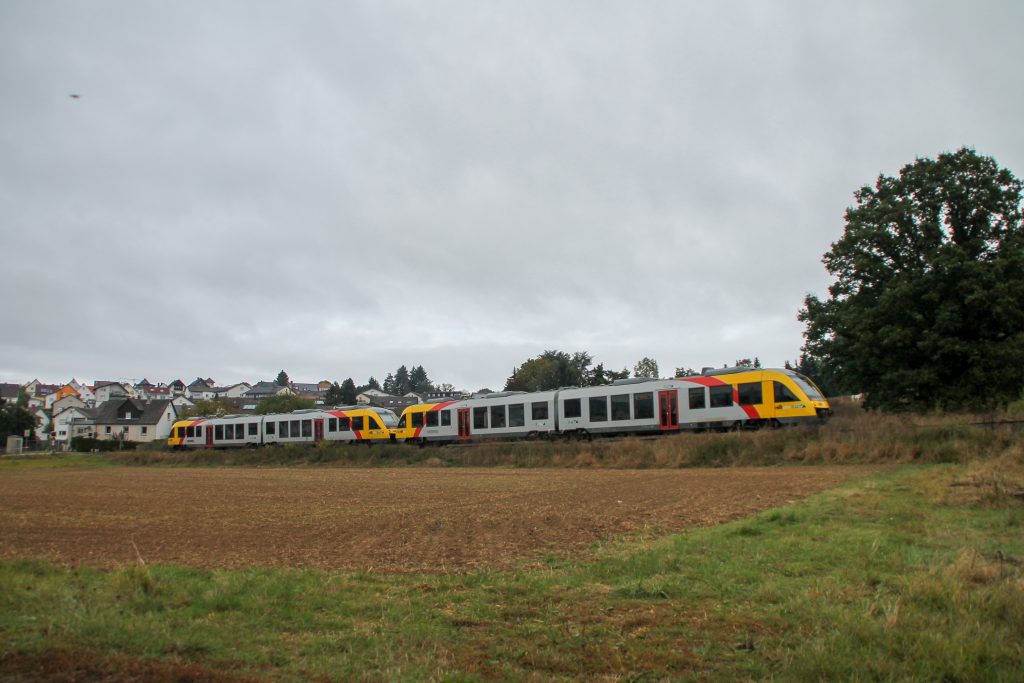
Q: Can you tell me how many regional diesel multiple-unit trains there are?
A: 2